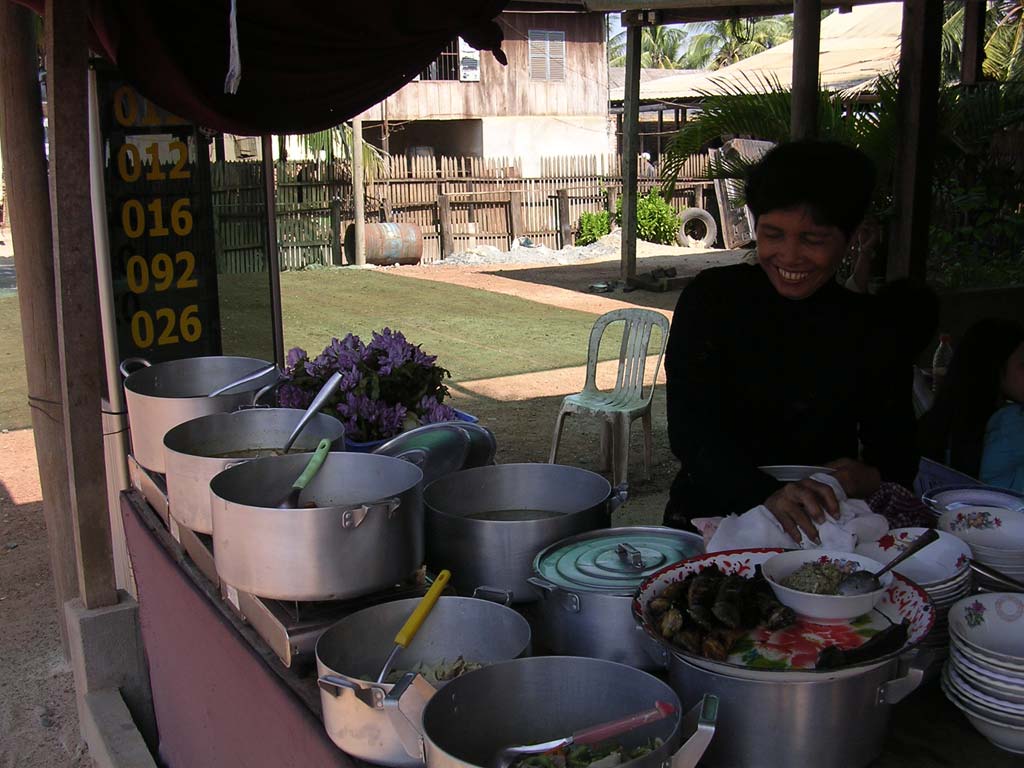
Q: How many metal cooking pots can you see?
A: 8